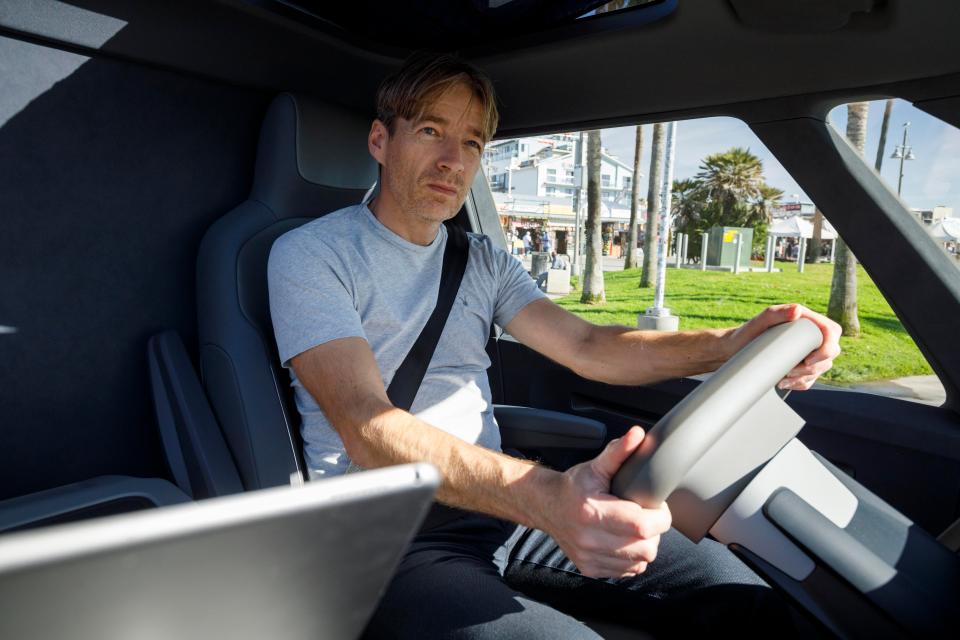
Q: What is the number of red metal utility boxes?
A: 0